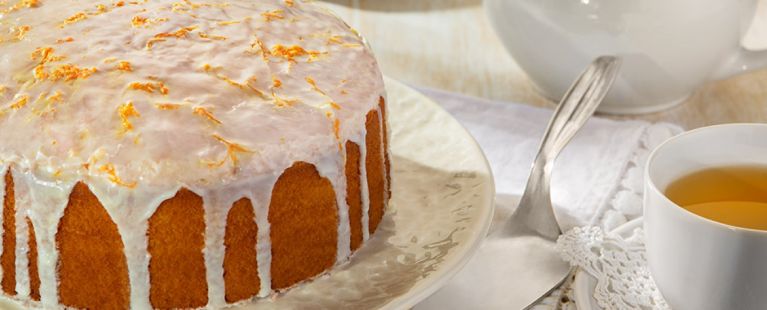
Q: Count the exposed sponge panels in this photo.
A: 9